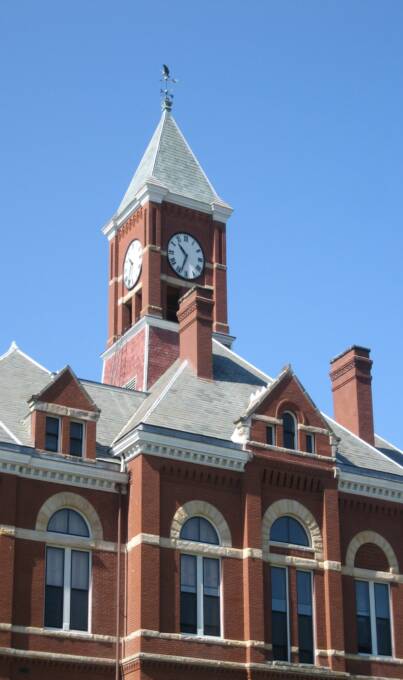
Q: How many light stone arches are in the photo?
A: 4